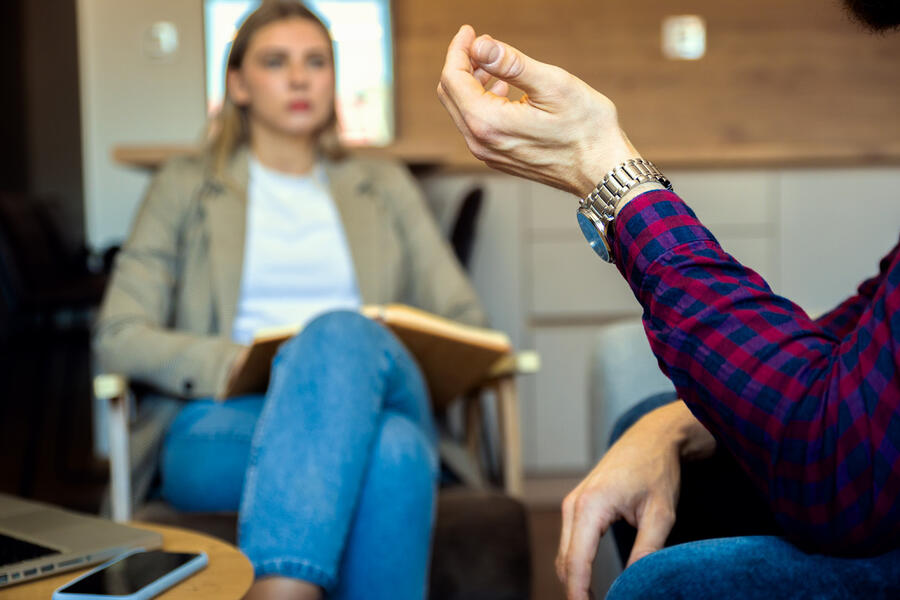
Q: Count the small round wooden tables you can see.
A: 1